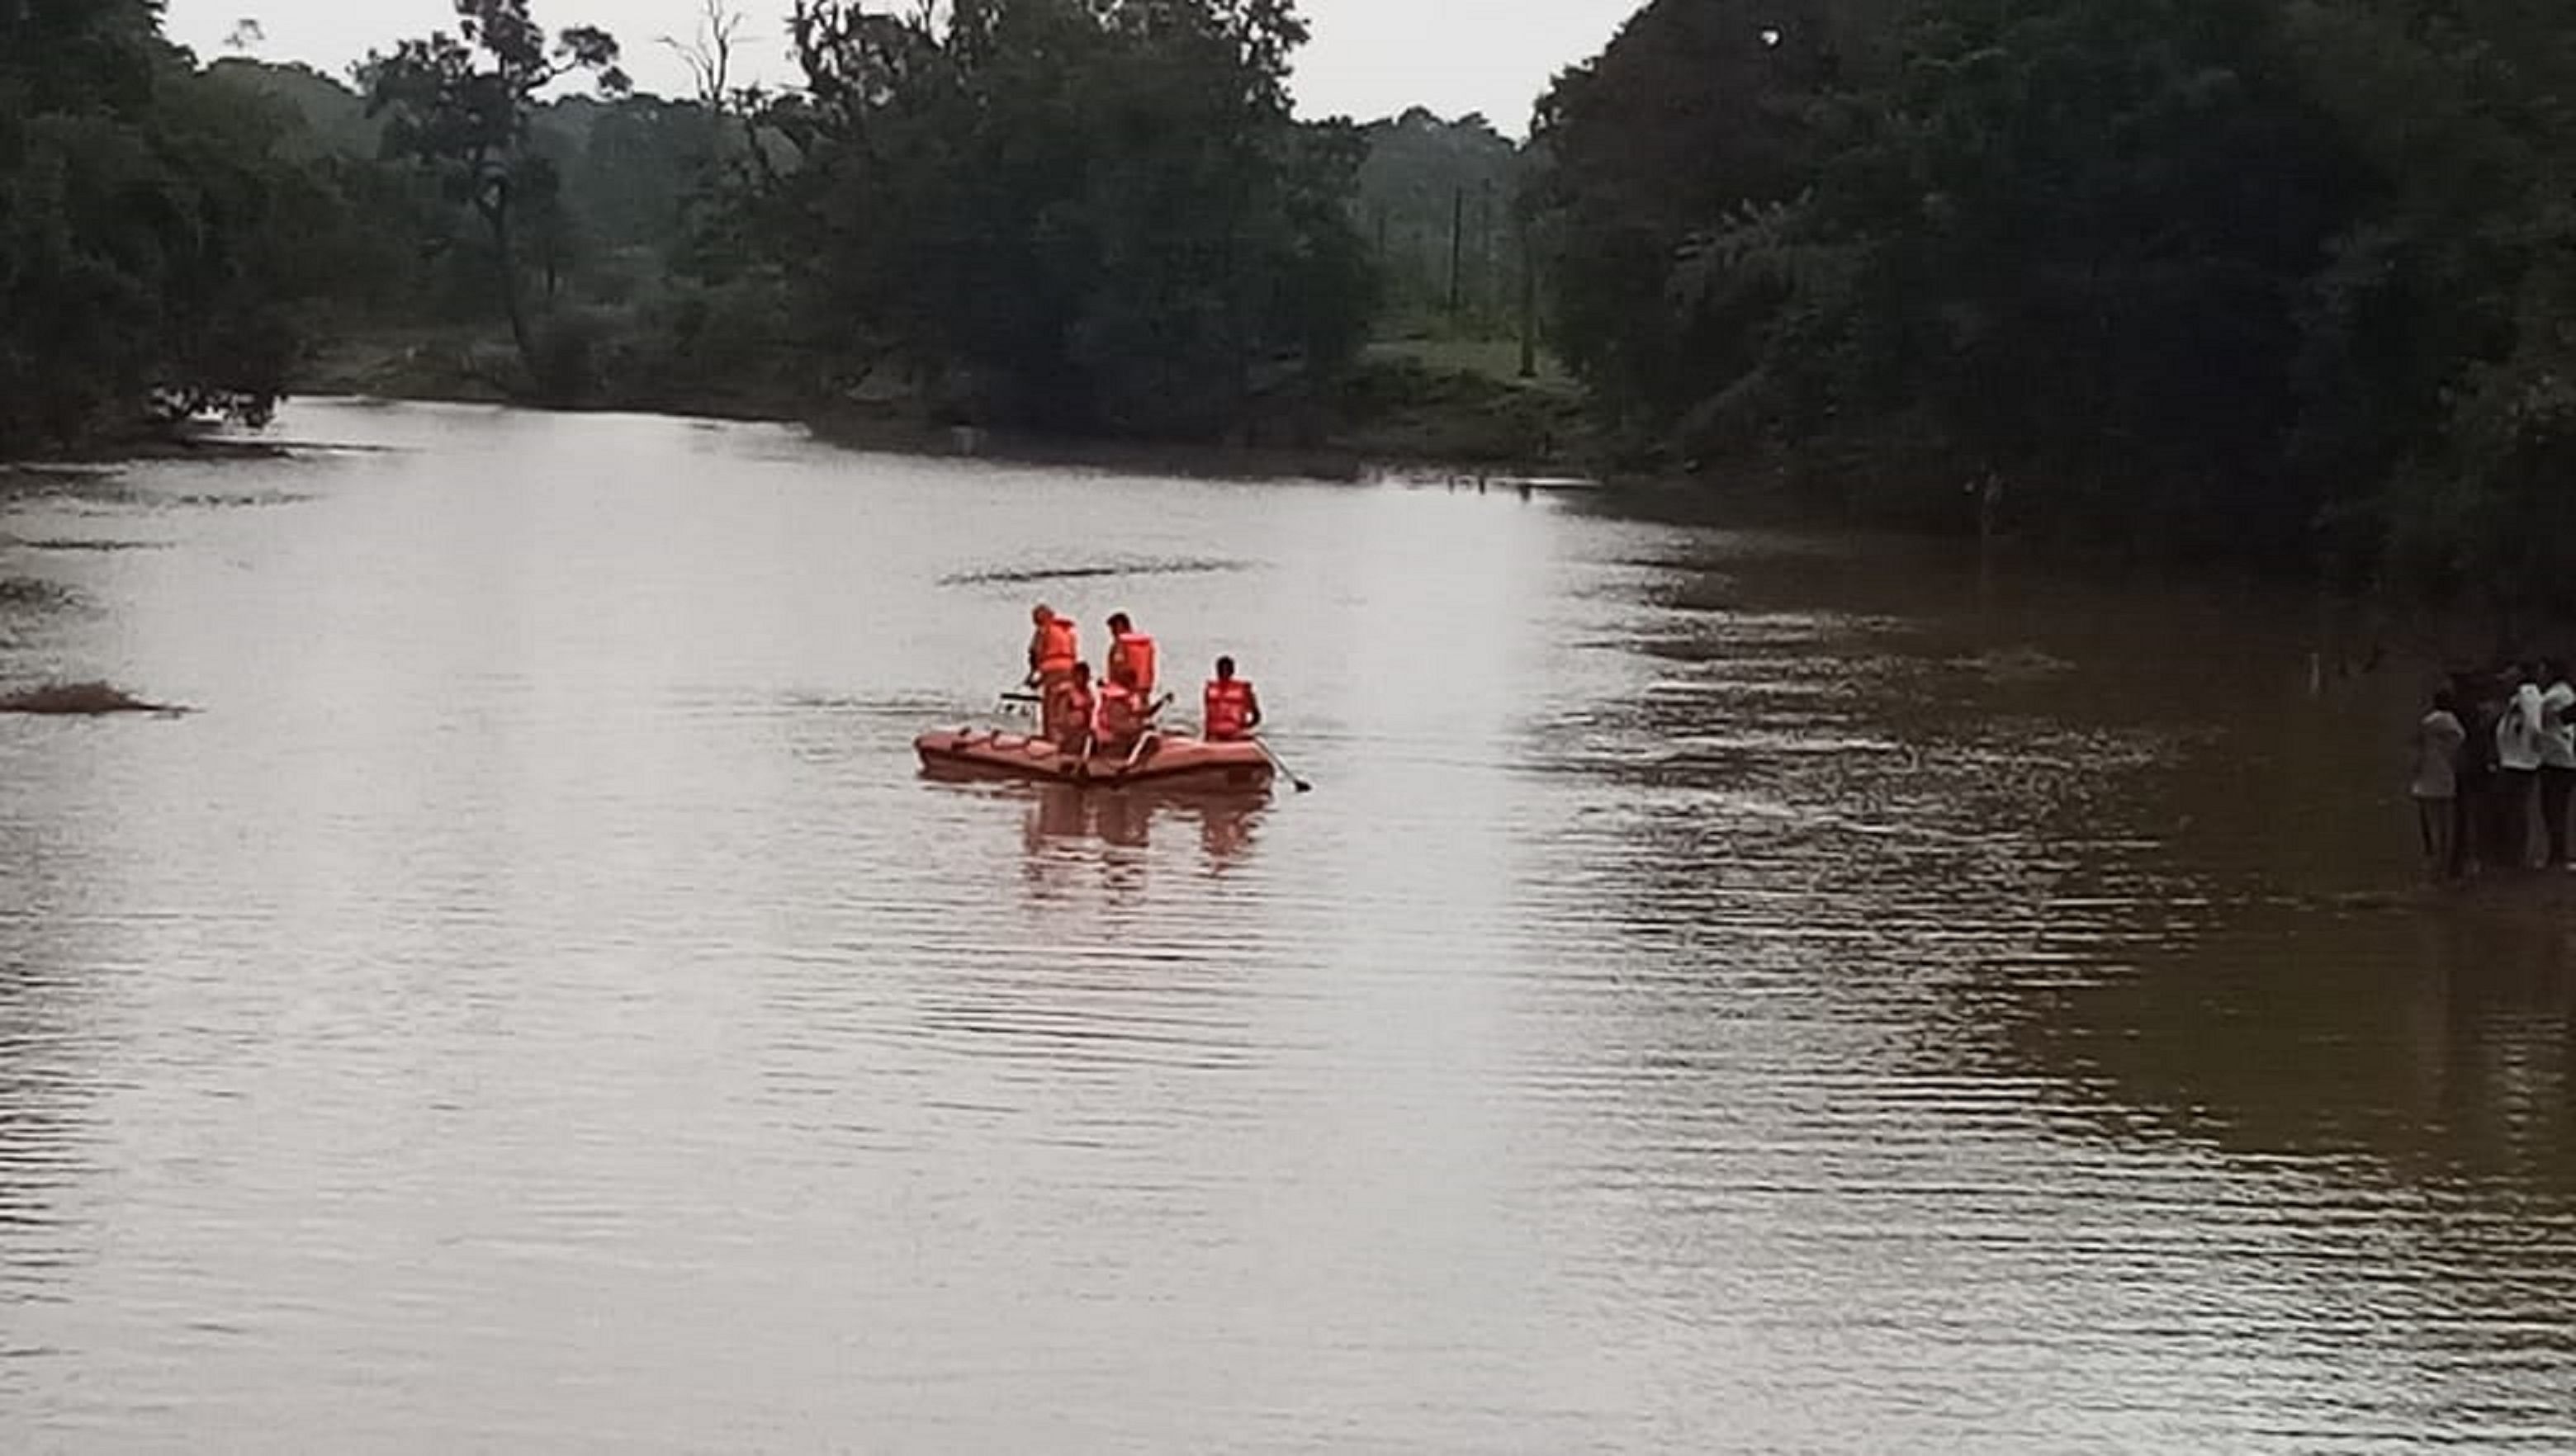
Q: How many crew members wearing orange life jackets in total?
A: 5